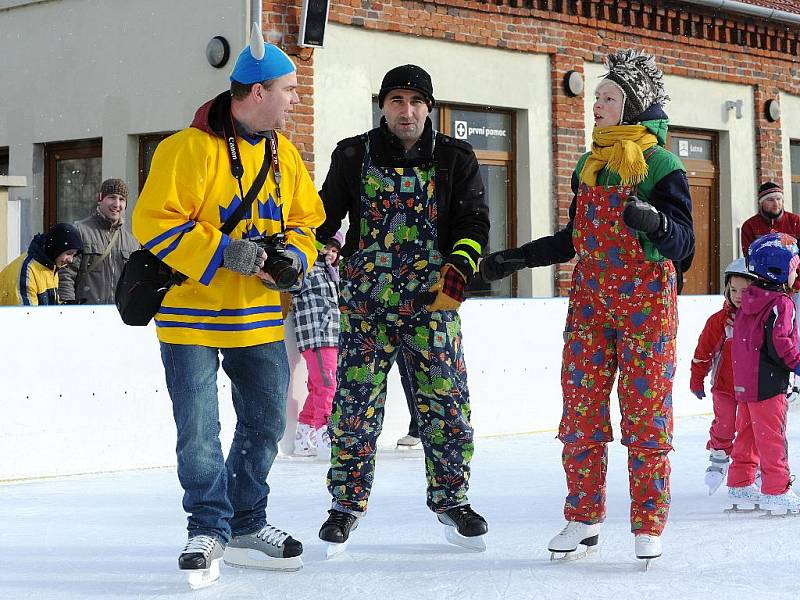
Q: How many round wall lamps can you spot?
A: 3